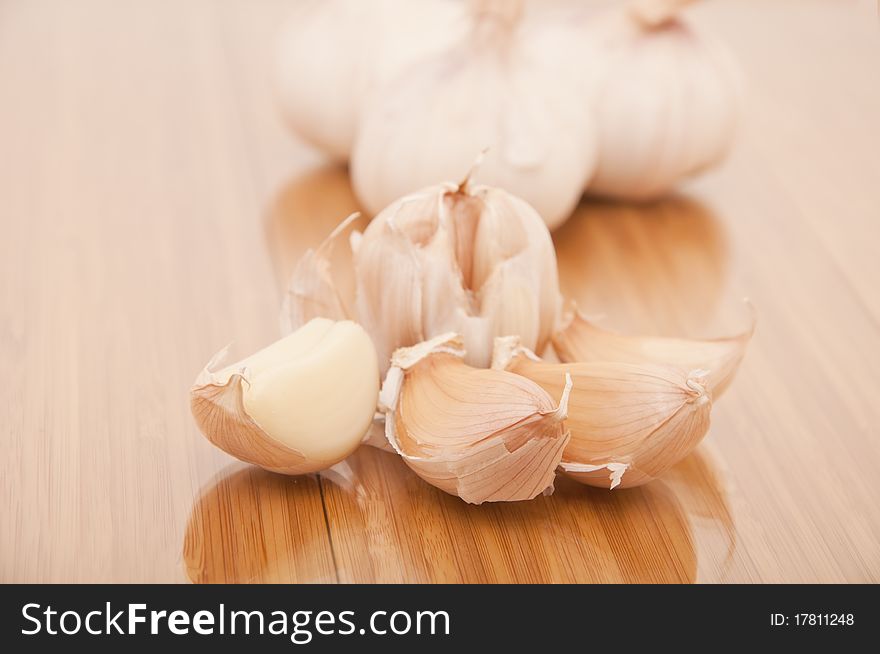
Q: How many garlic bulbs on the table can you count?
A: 4